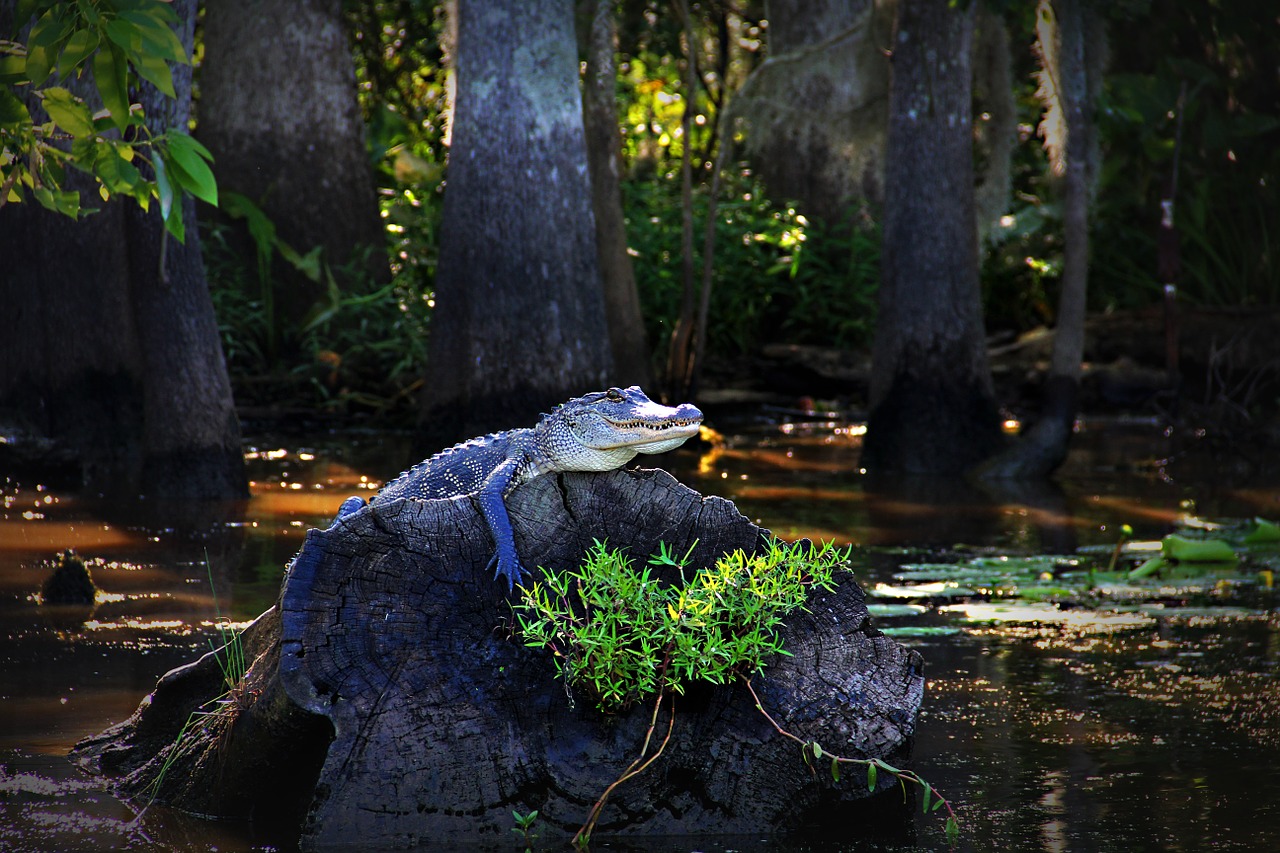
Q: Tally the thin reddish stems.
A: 3